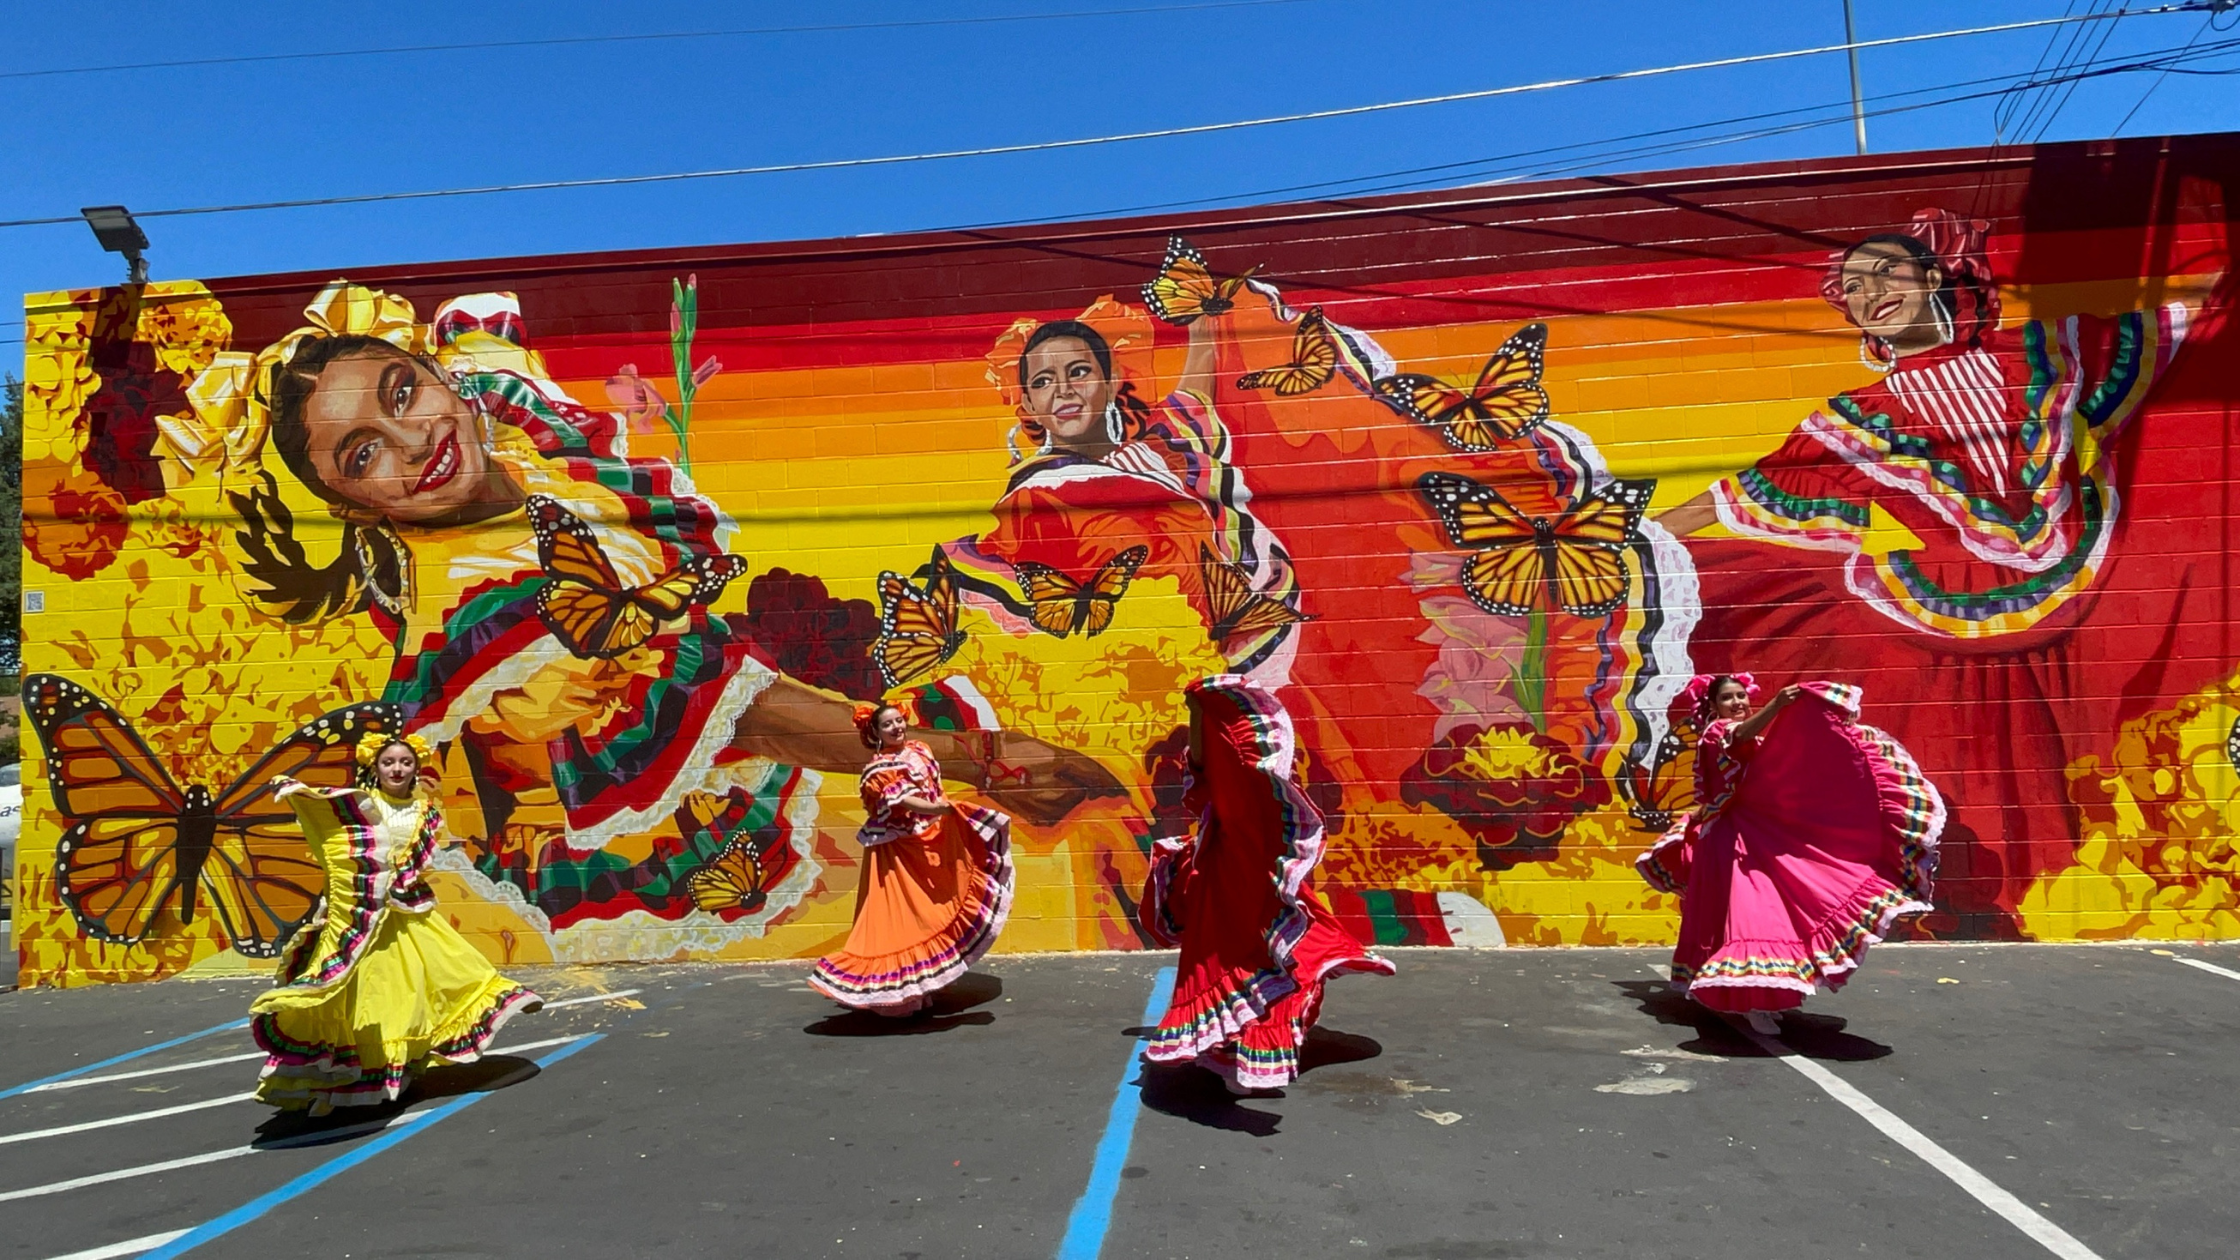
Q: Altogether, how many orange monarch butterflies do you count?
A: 11